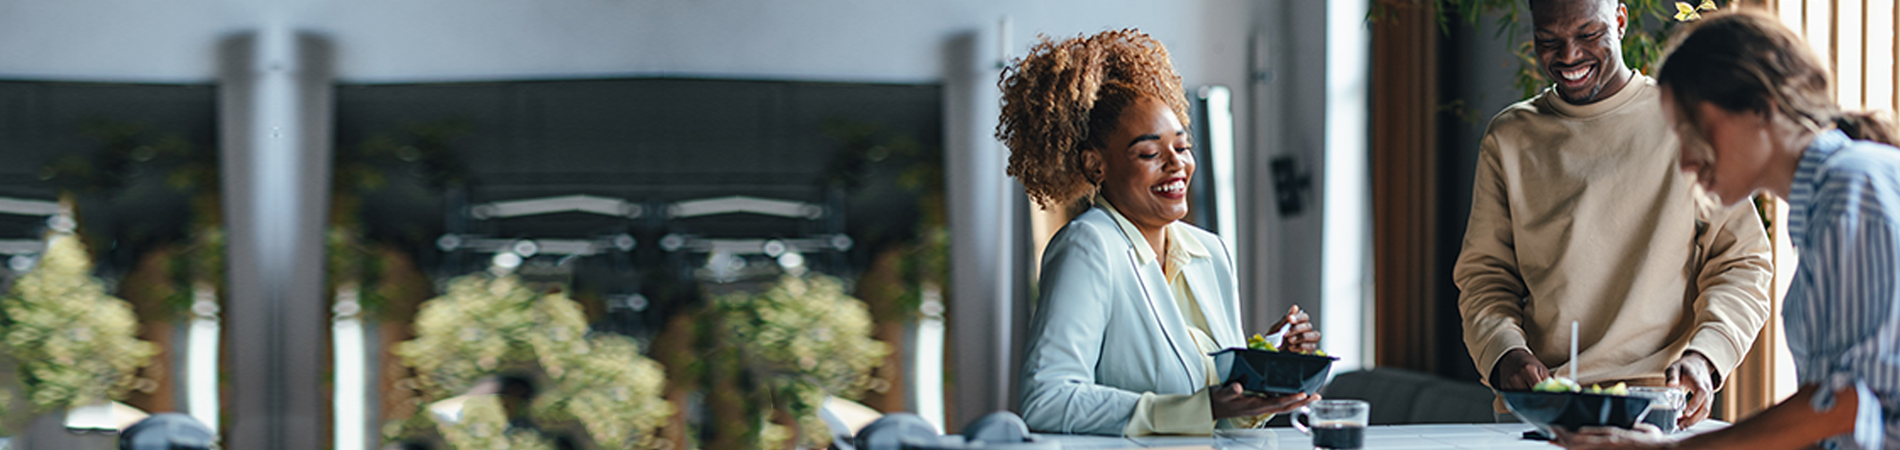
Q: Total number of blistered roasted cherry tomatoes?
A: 0